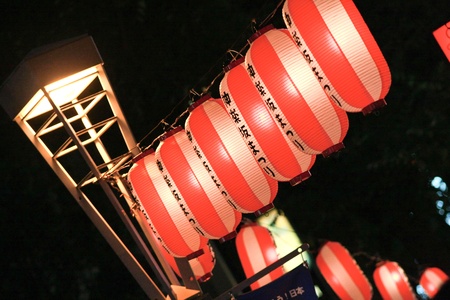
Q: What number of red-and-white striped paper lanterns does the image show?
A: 11